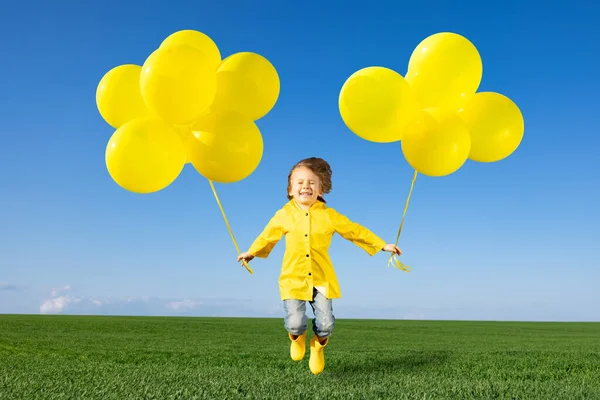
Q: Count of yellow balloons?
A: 10